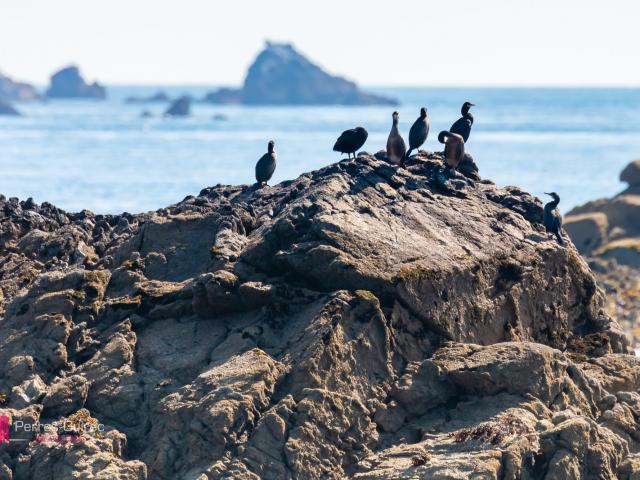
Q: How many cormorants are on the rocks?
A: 7